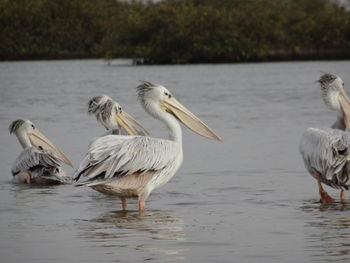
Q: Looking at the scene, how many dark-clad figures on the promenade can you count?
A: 0